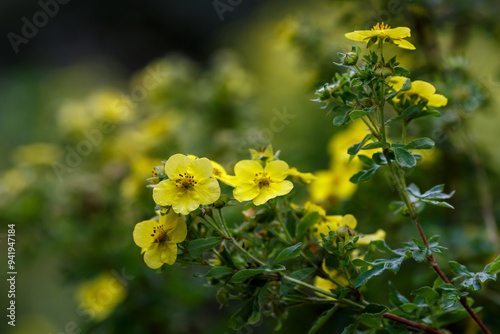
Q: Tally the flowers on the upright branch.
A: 2